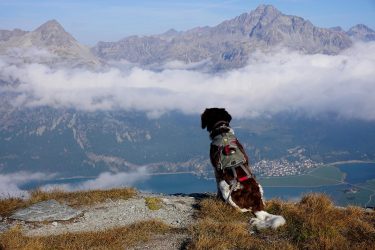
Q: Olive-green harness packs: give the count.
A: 1